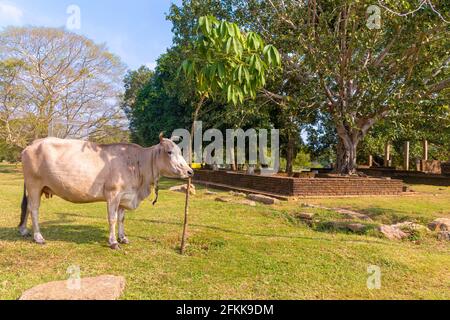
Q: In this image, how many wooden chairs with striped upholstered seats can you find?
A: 0